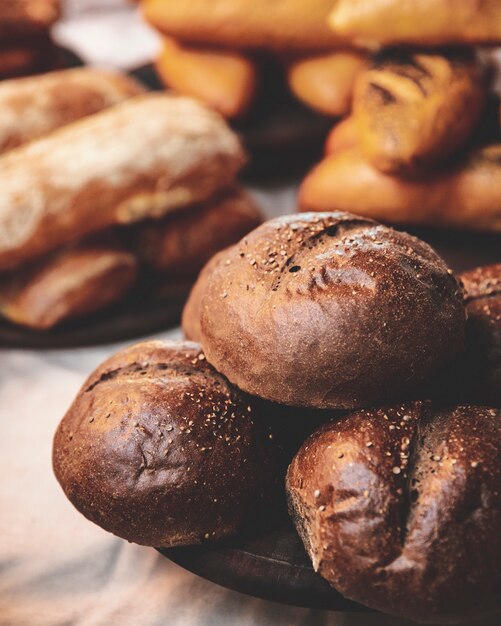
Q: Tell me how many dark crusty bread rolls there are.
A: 5